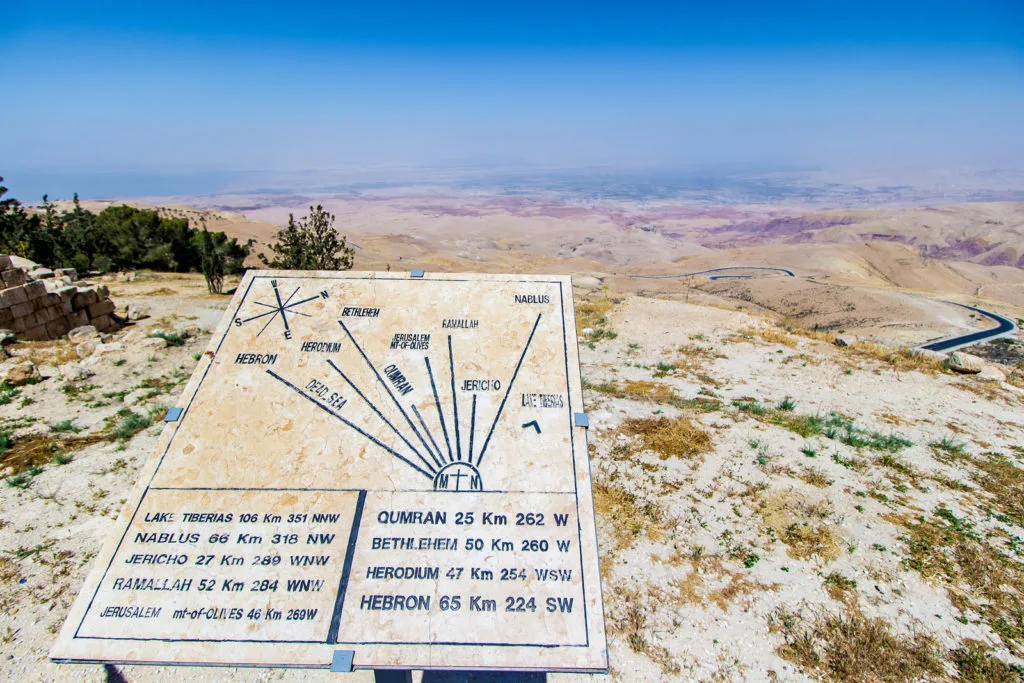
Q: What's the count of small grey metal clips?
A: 4